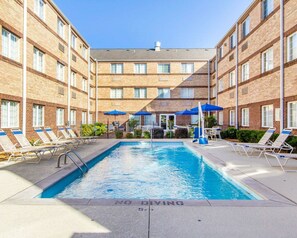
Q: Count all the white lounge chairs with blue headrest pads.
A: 8